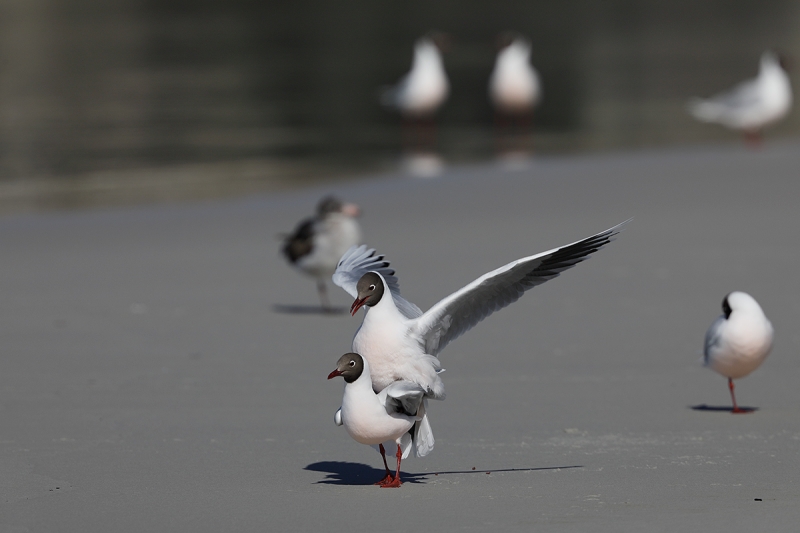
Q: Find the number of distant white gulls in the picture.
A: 3